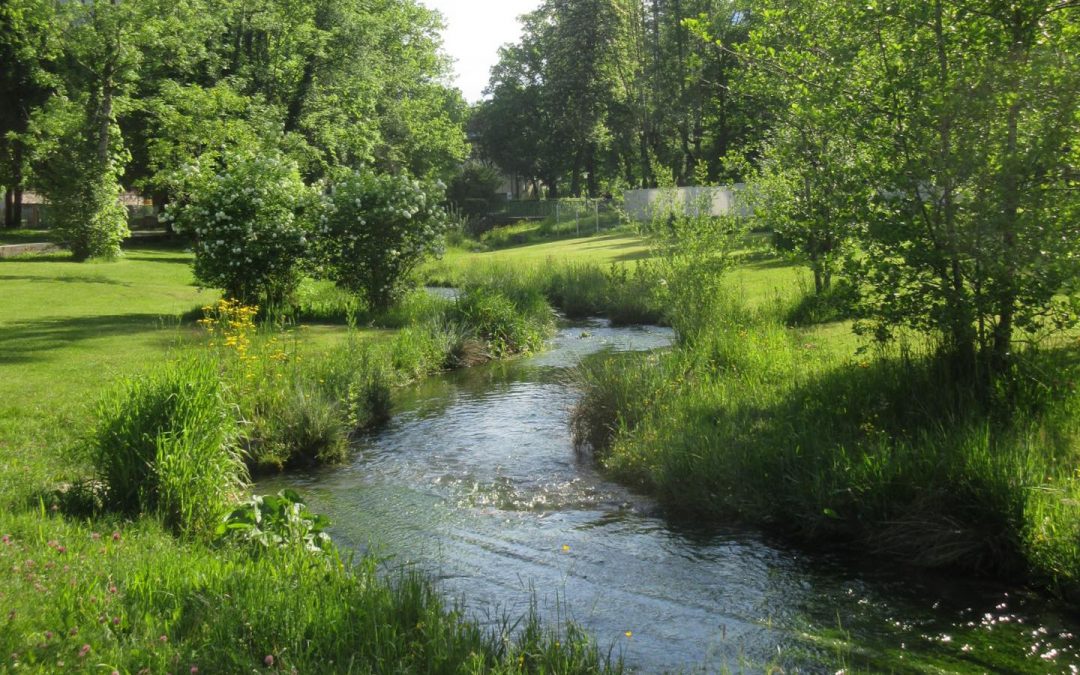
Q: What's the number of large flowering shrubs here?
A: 2